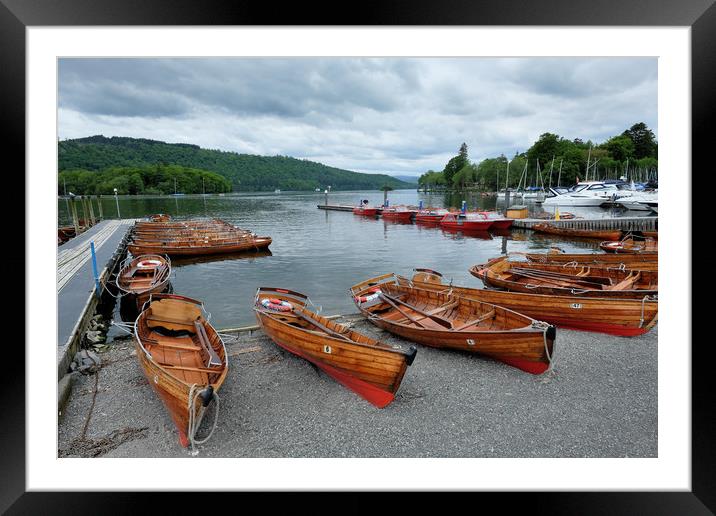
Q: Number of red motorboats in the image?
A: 5